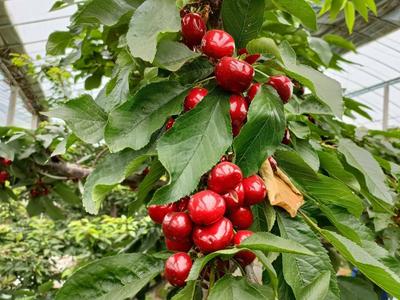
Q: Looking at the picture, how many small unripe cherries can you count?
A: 0